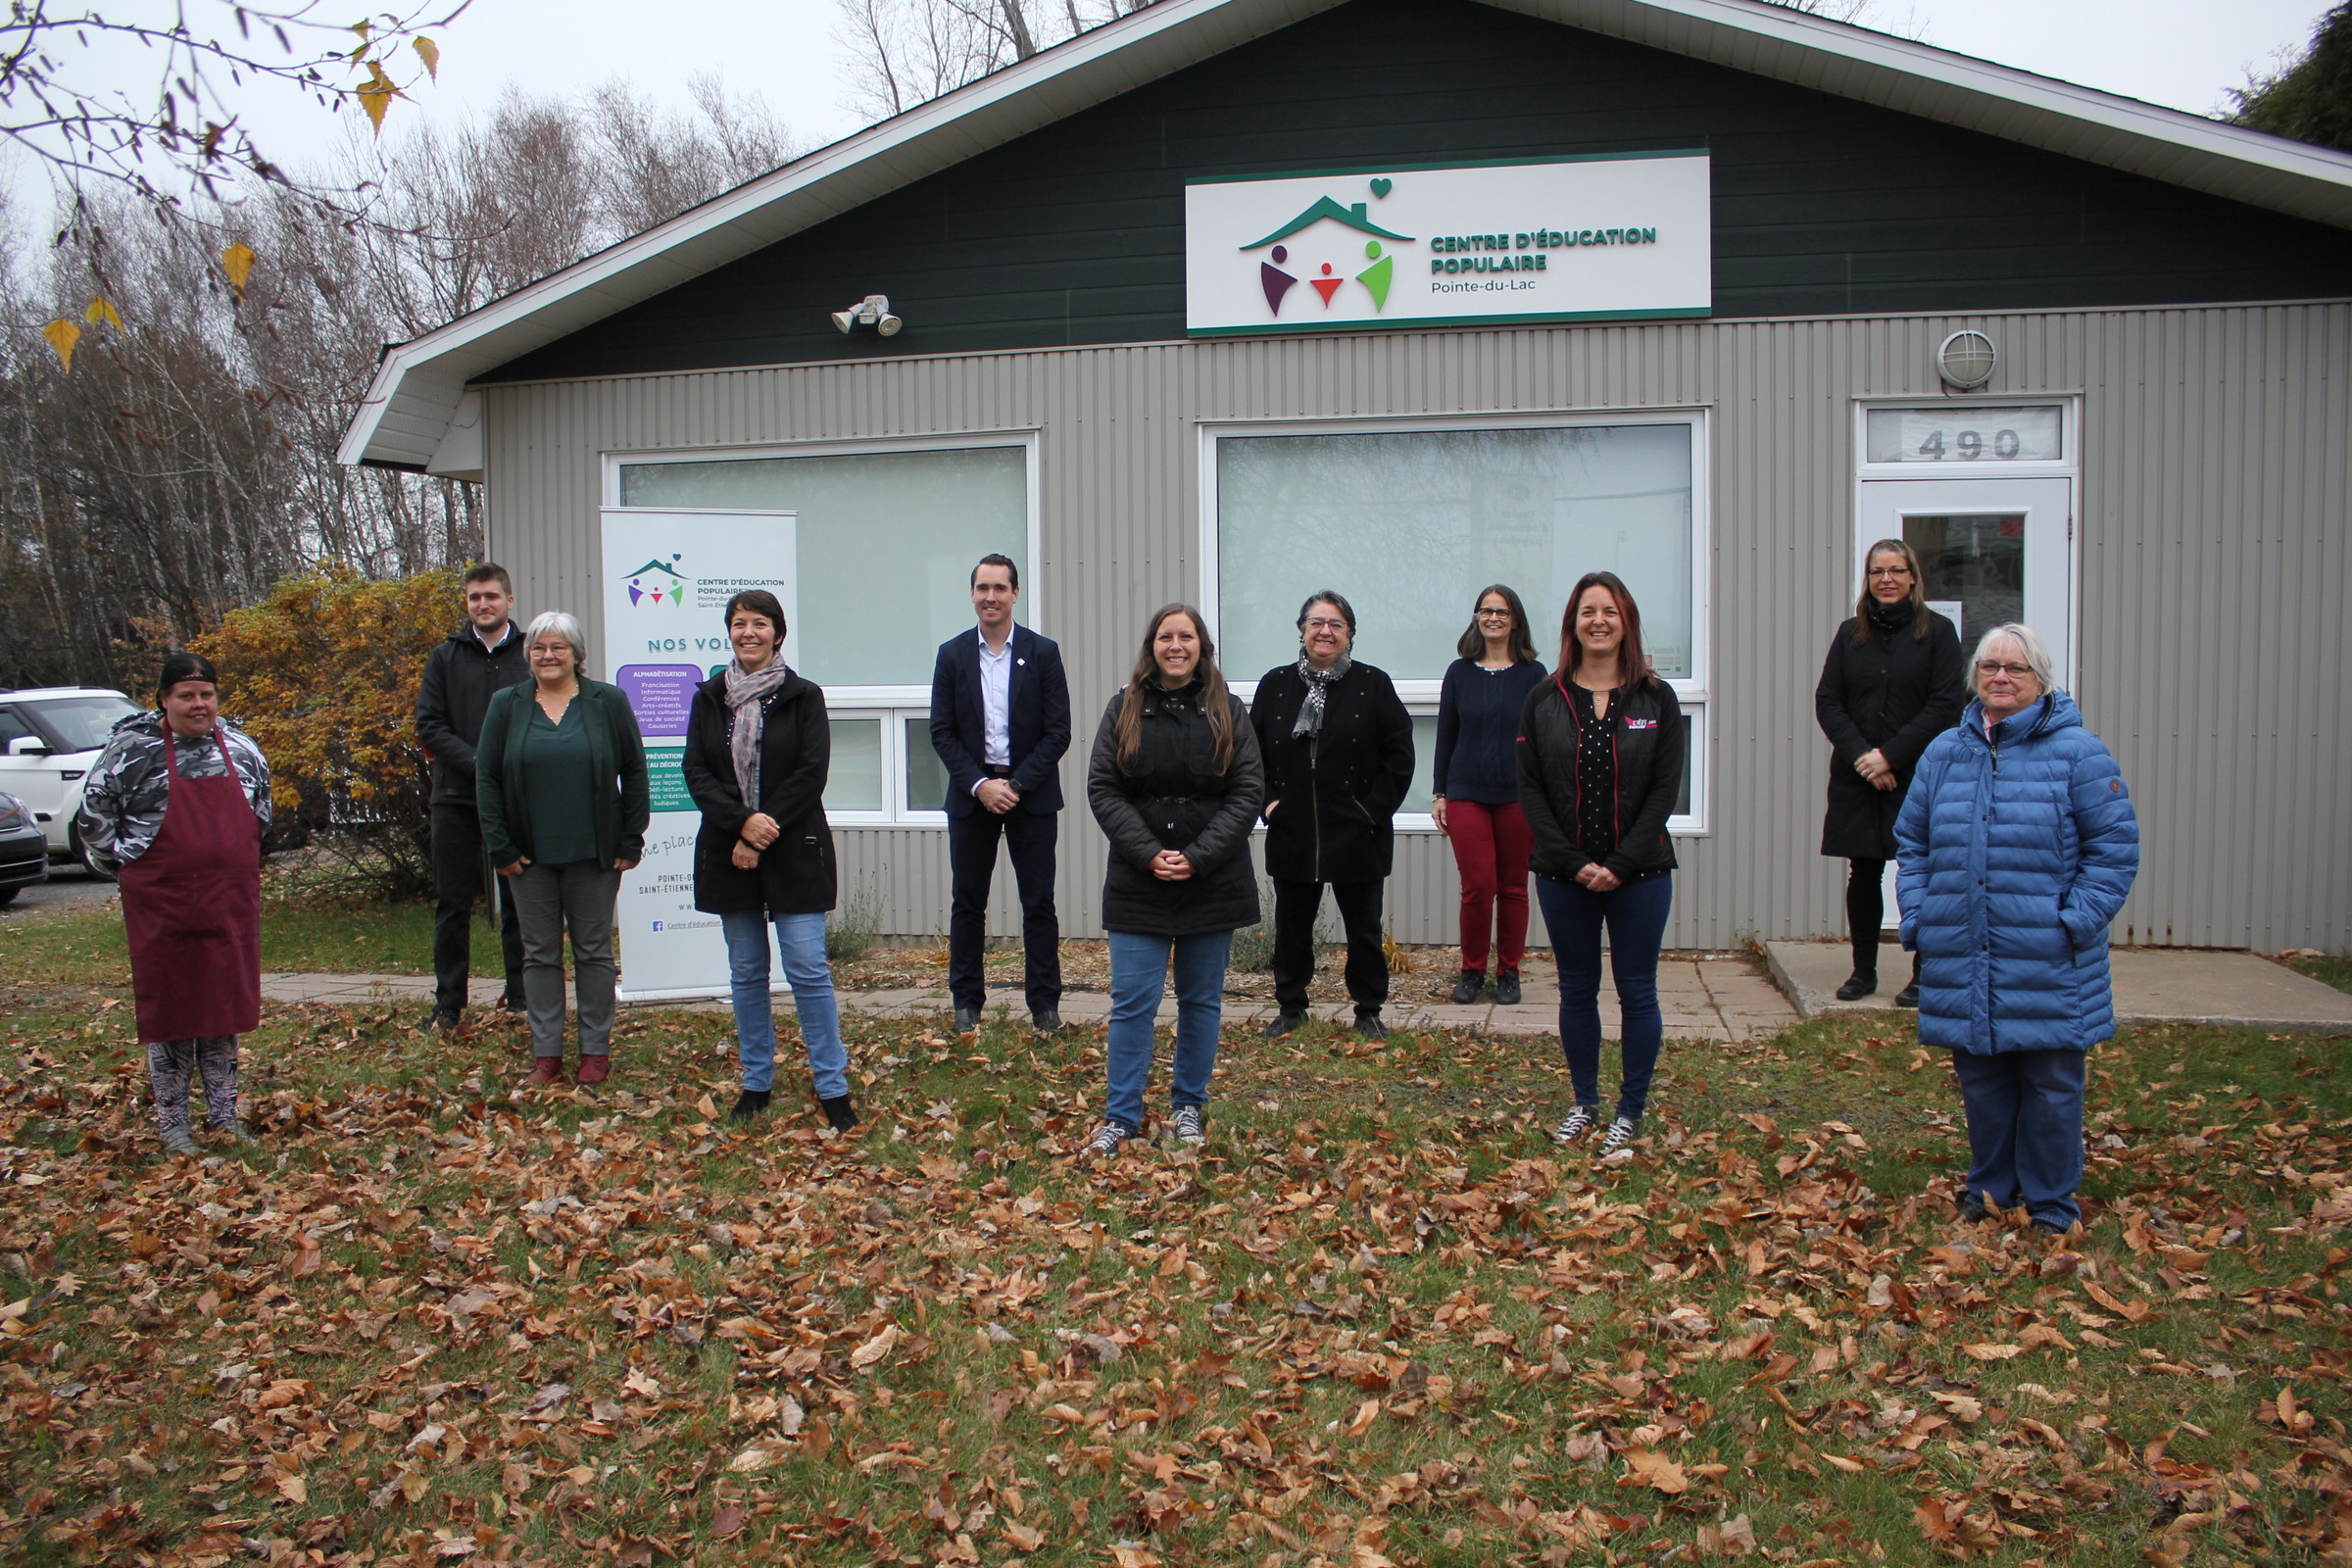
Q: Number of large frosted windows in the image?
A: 2